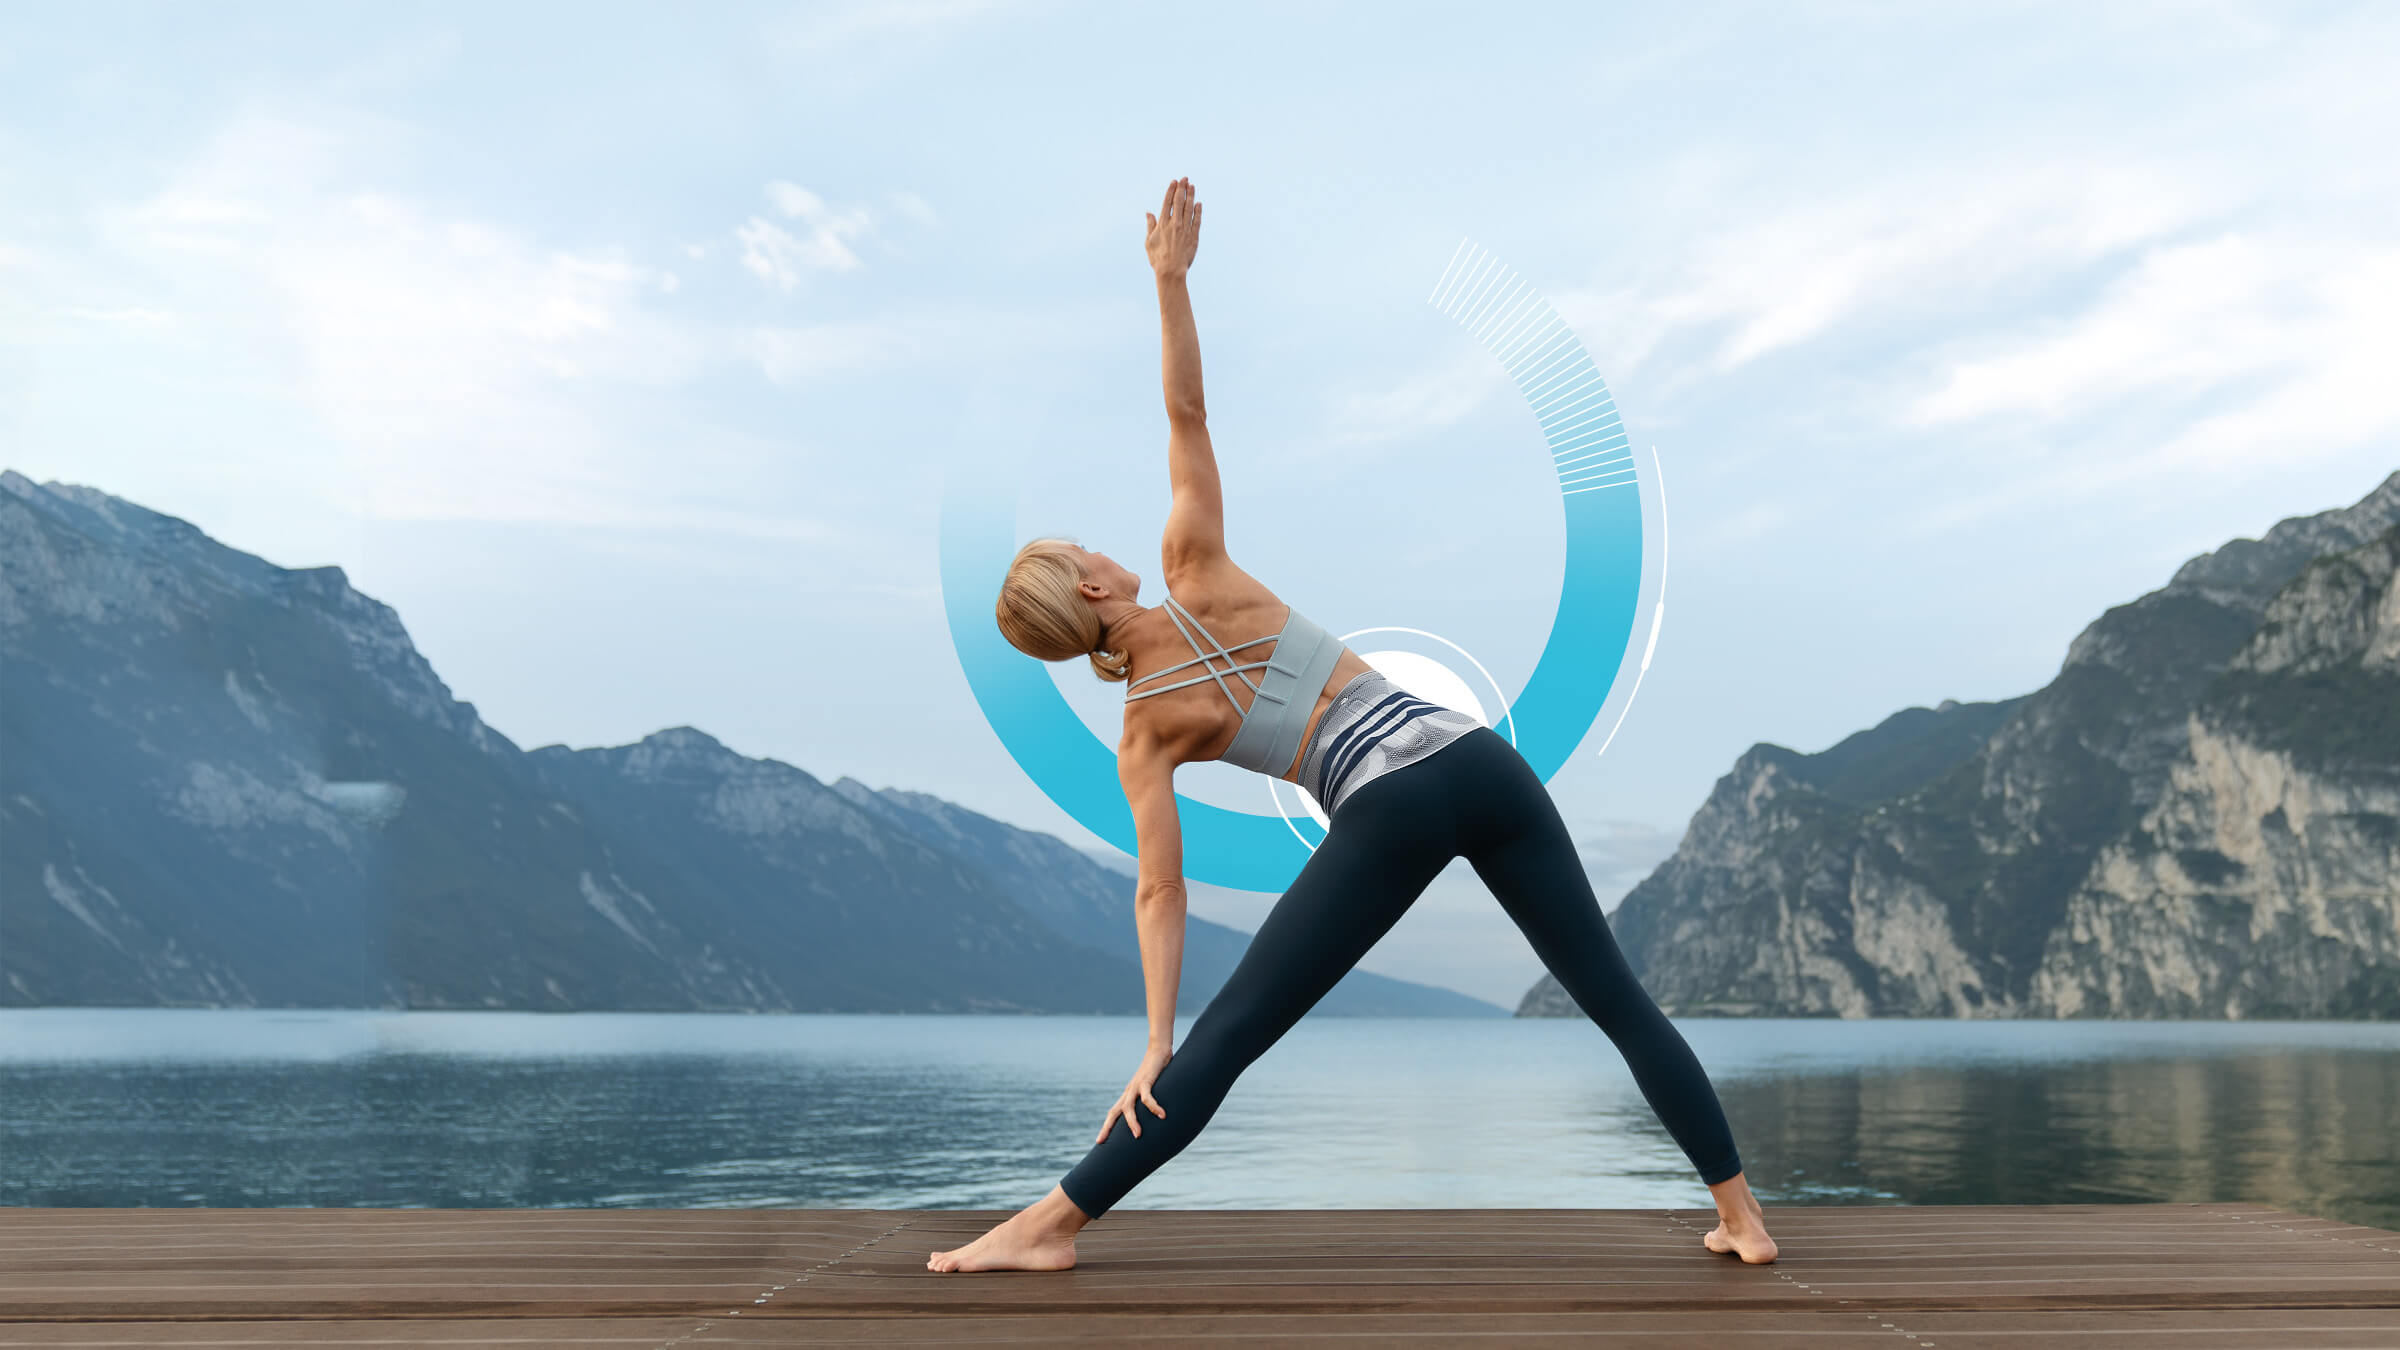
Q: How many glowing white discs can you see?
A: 1